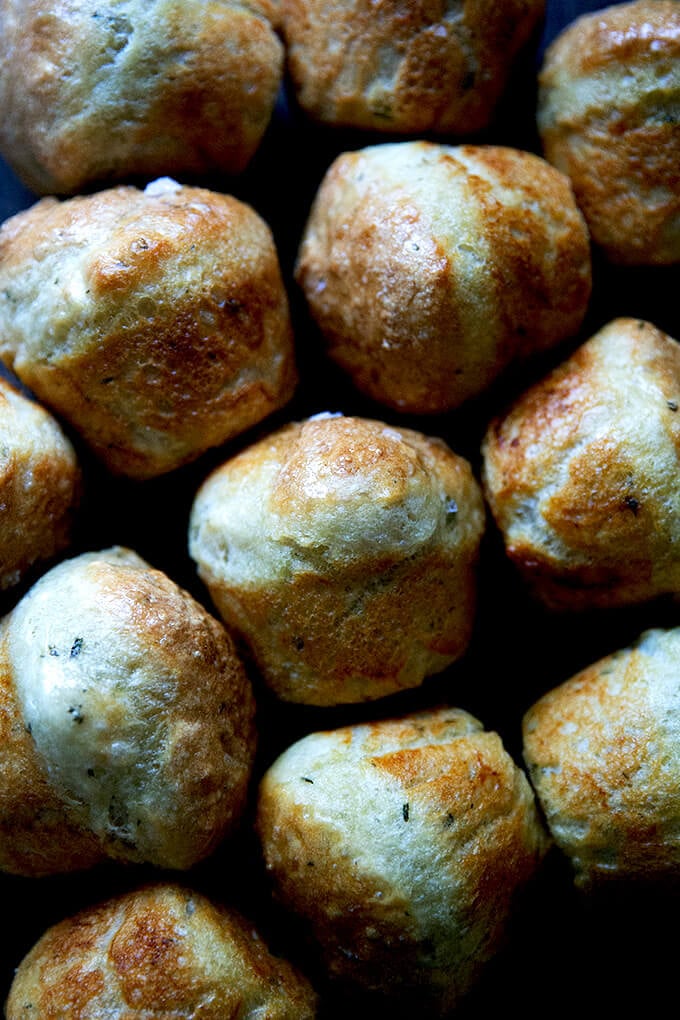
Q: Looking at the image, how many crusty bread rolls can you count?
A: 12